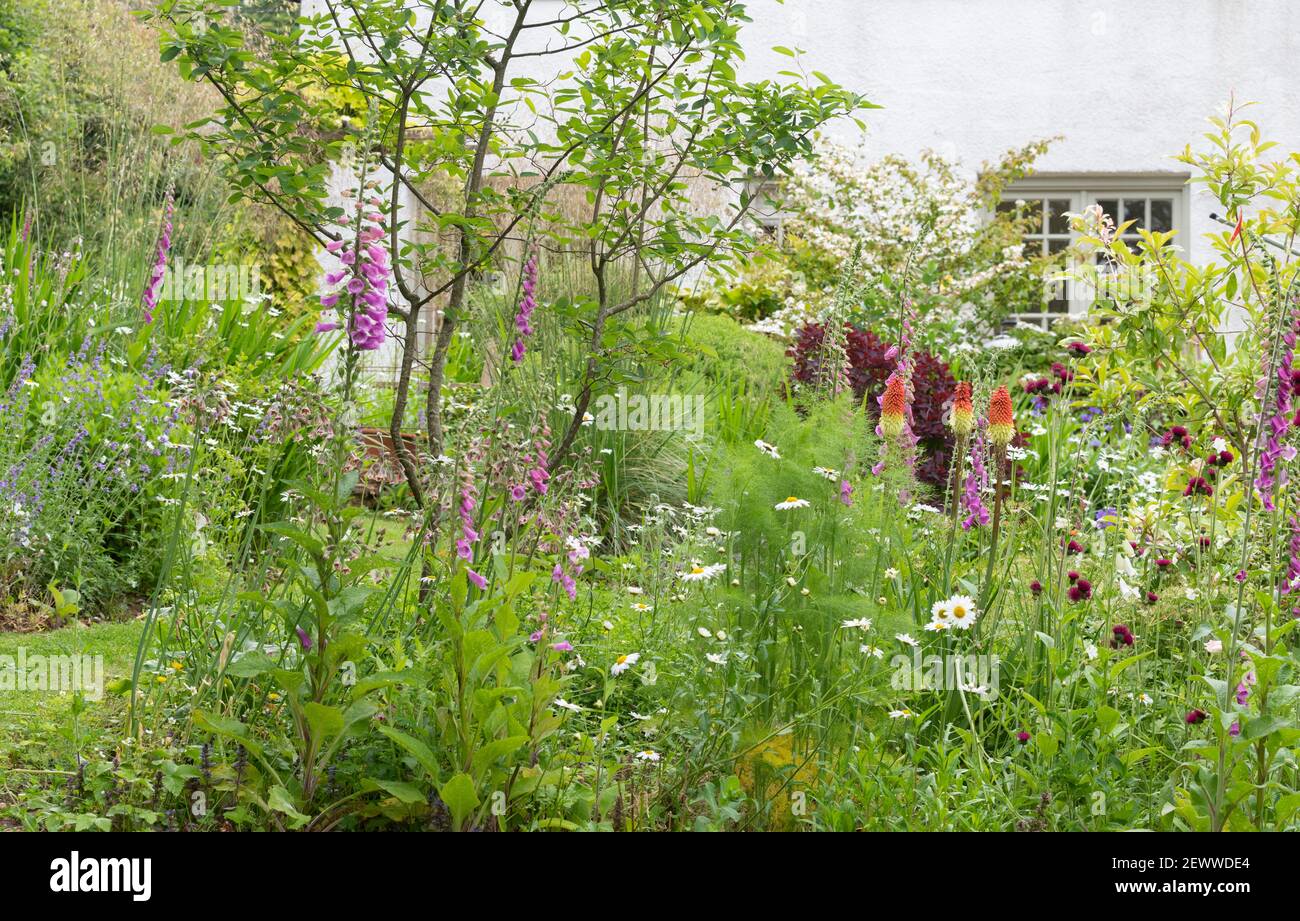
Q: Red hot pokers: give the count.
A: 3